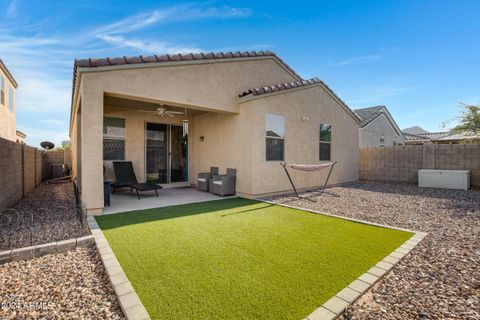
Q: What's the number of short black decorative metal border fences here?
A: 1